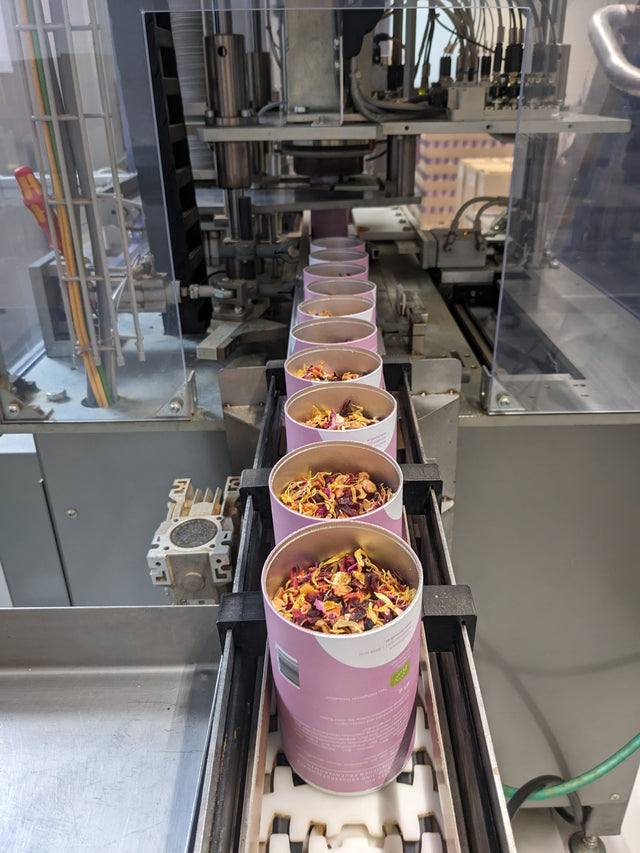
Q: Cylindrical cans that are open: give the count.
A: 10